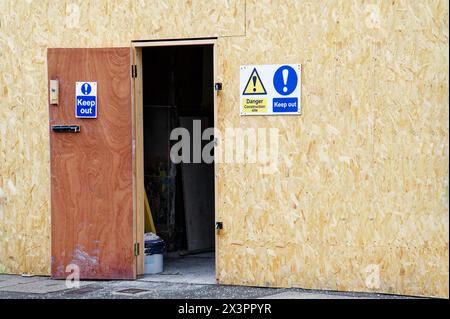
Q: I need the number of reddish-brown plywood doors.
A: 1